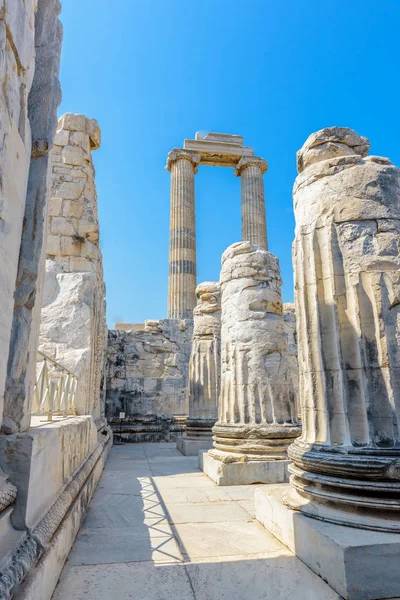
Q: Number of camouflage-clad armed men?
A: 0